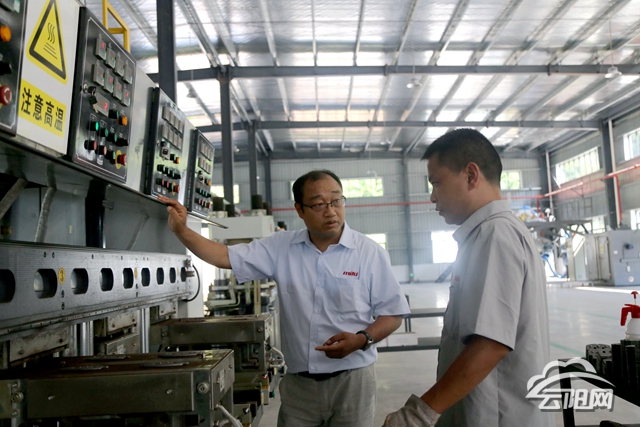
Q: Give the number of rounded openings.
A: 9